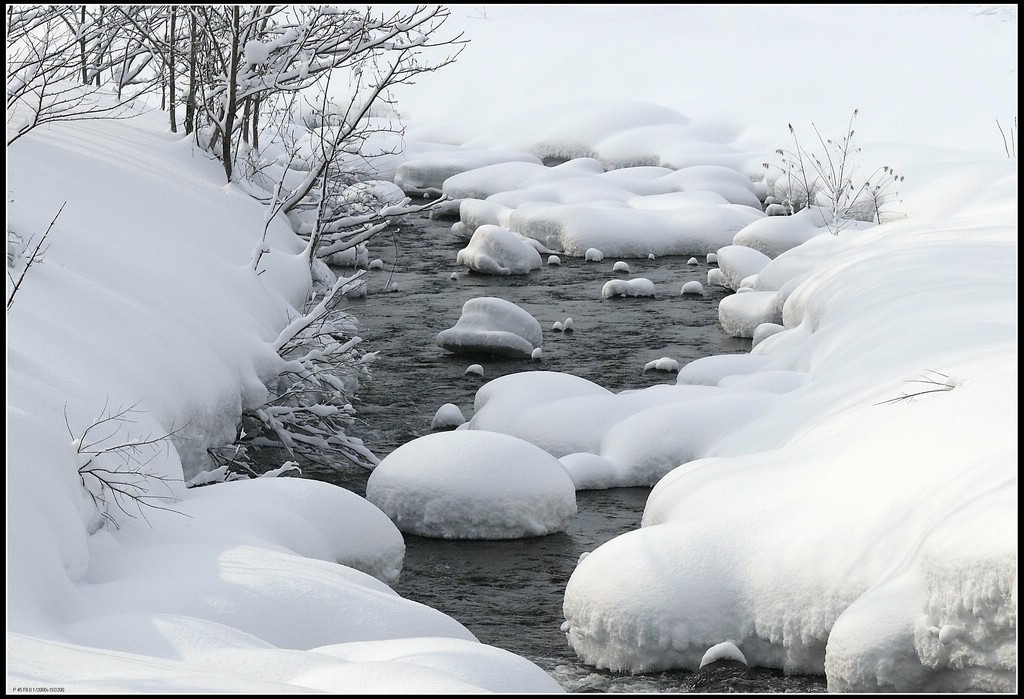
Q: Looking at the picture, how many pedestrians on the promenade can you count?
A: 0